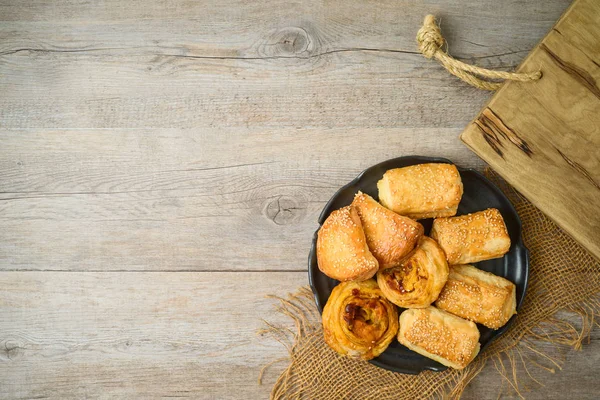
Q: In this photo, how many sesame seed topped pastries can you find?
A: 6